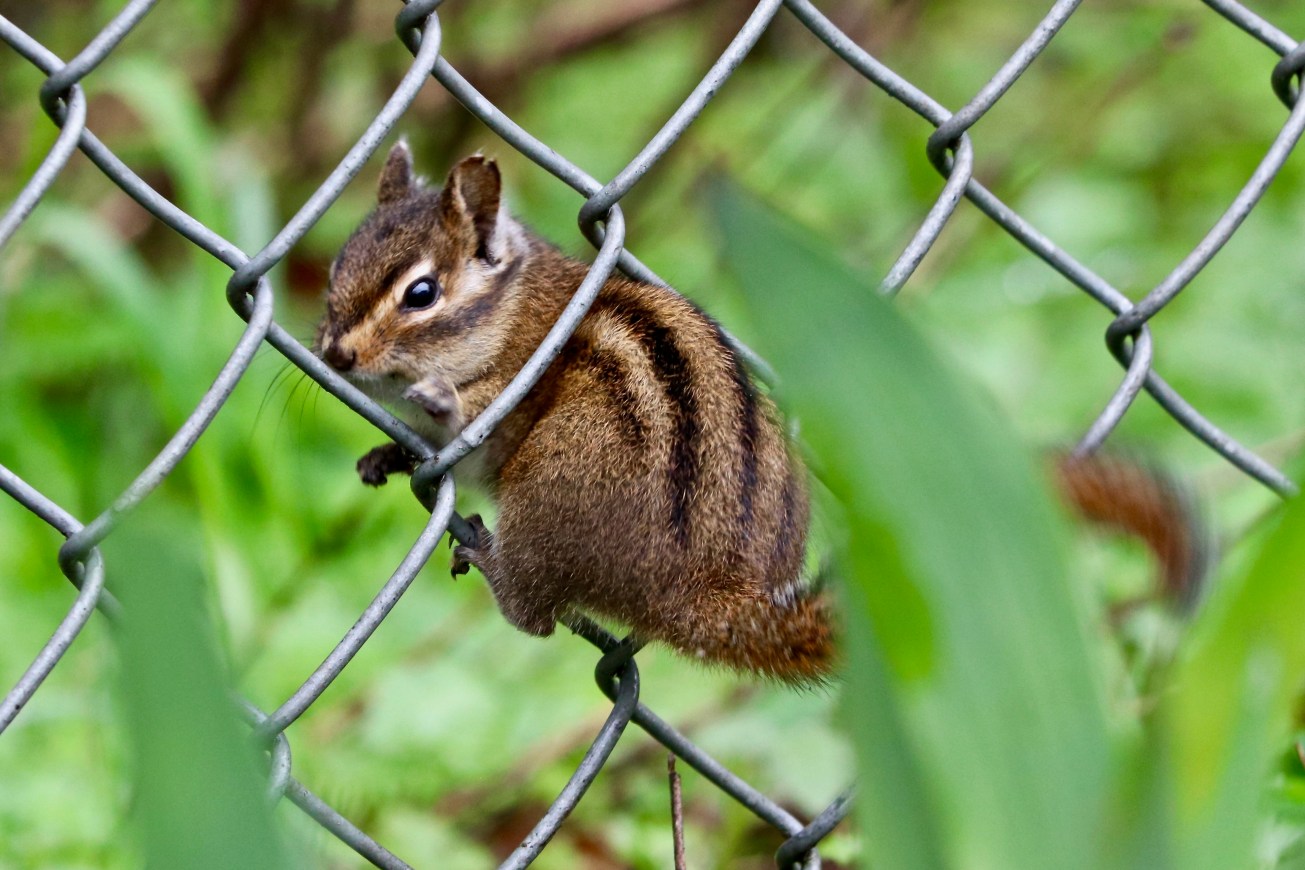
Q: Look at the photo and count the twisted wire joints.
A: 12